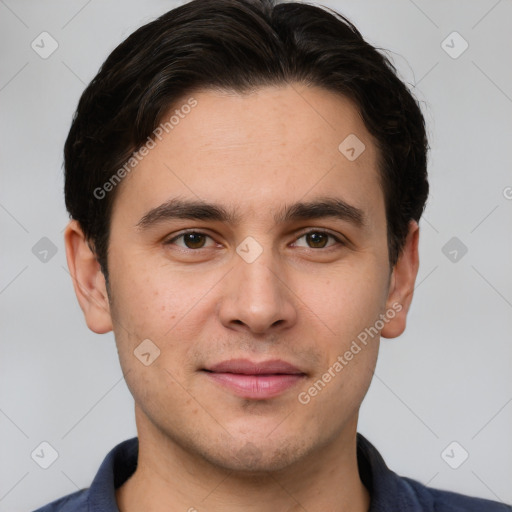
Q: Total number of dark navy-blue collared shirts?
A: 1